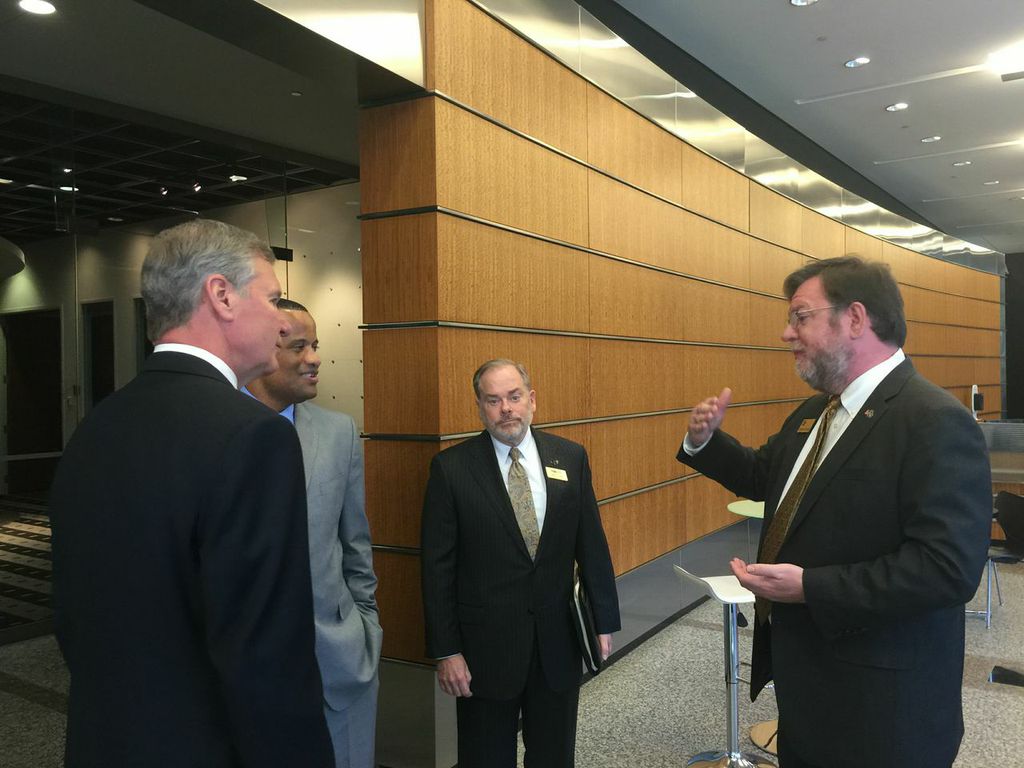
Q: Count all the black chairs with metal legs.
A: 1